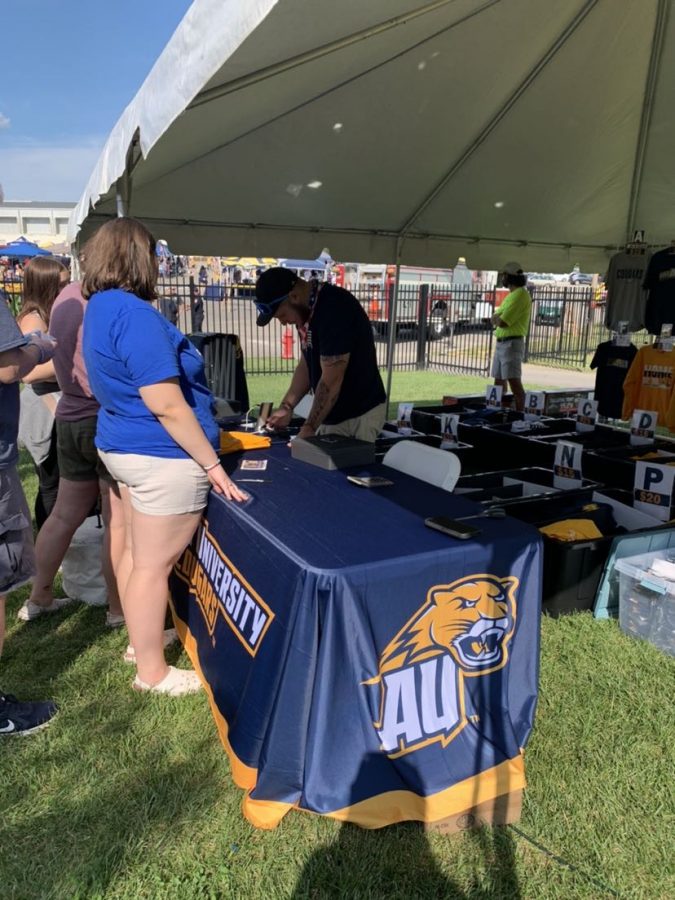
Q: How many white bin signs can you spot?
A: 8